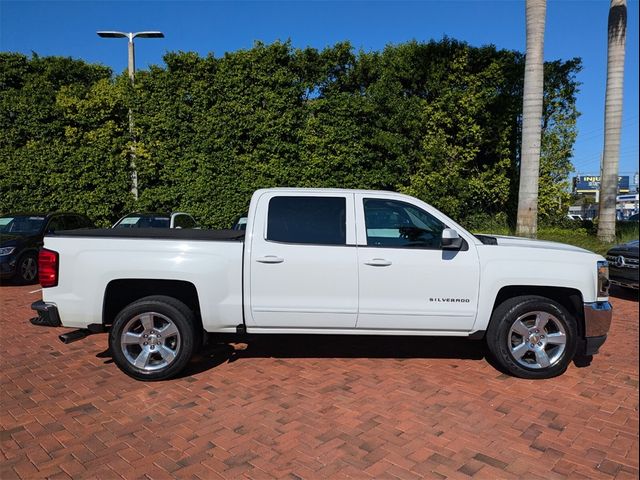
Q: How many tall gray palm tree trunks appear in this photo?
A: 2